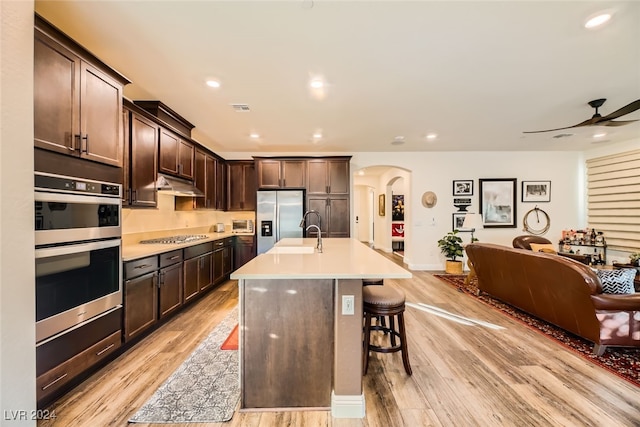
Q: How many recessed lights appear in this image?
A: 7